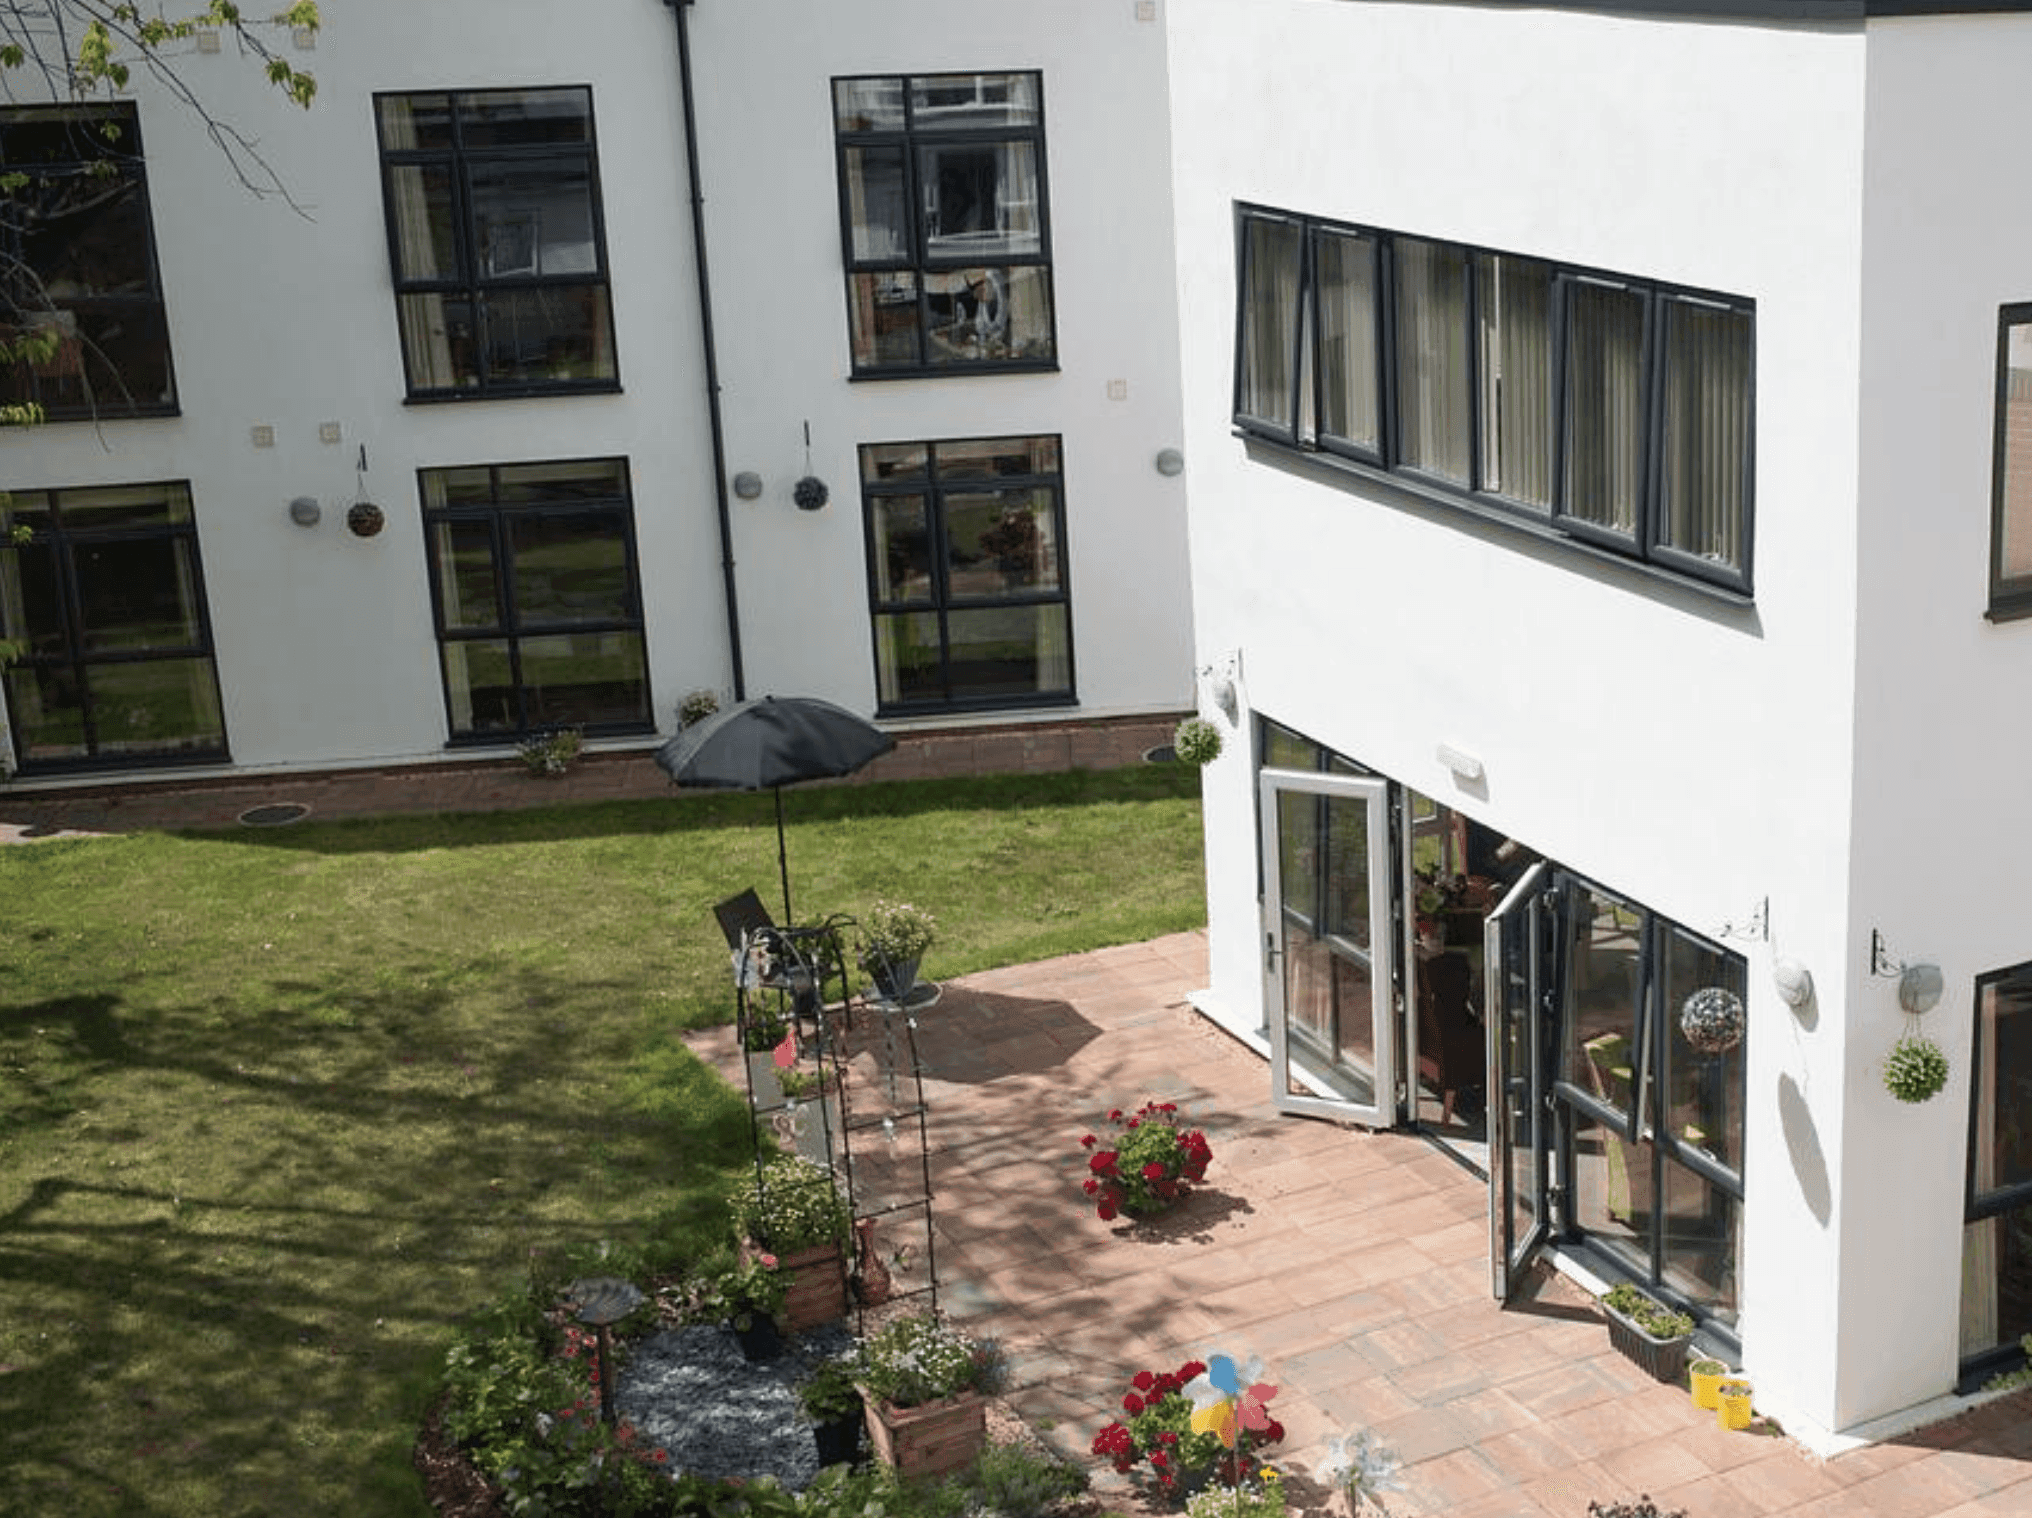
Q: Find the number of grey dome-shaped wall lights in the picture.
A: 6